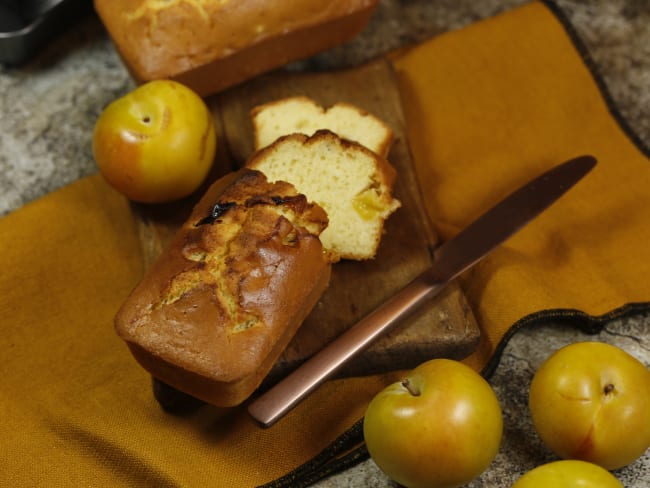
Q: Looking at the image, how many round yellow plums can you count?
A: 4